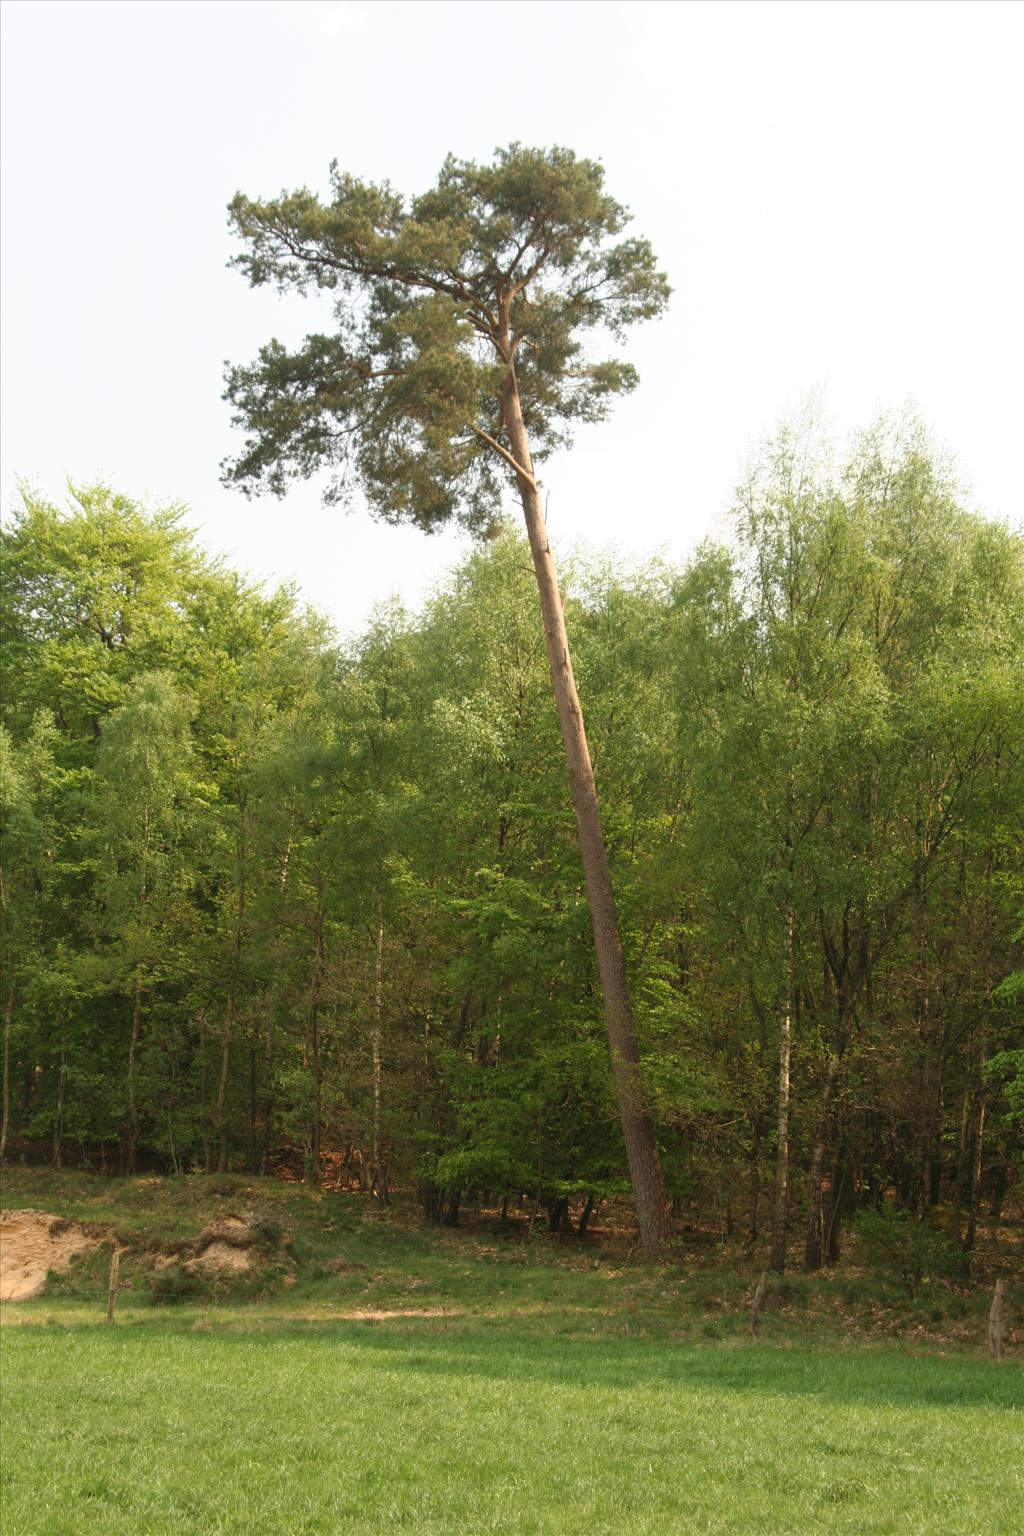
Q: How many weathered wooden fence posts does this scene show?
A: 3